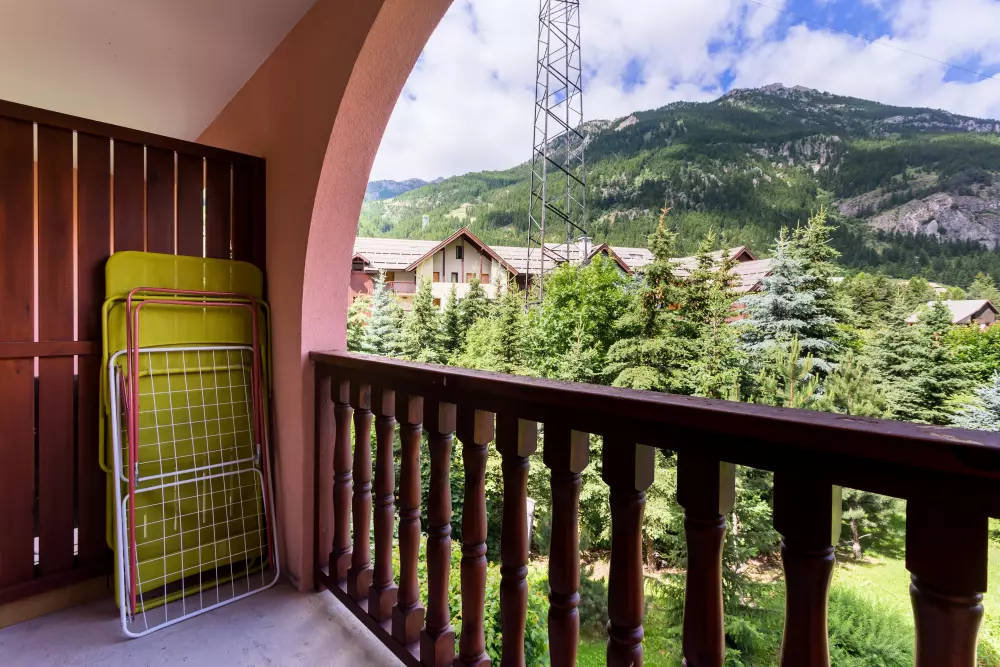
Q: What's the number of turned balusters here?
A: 12